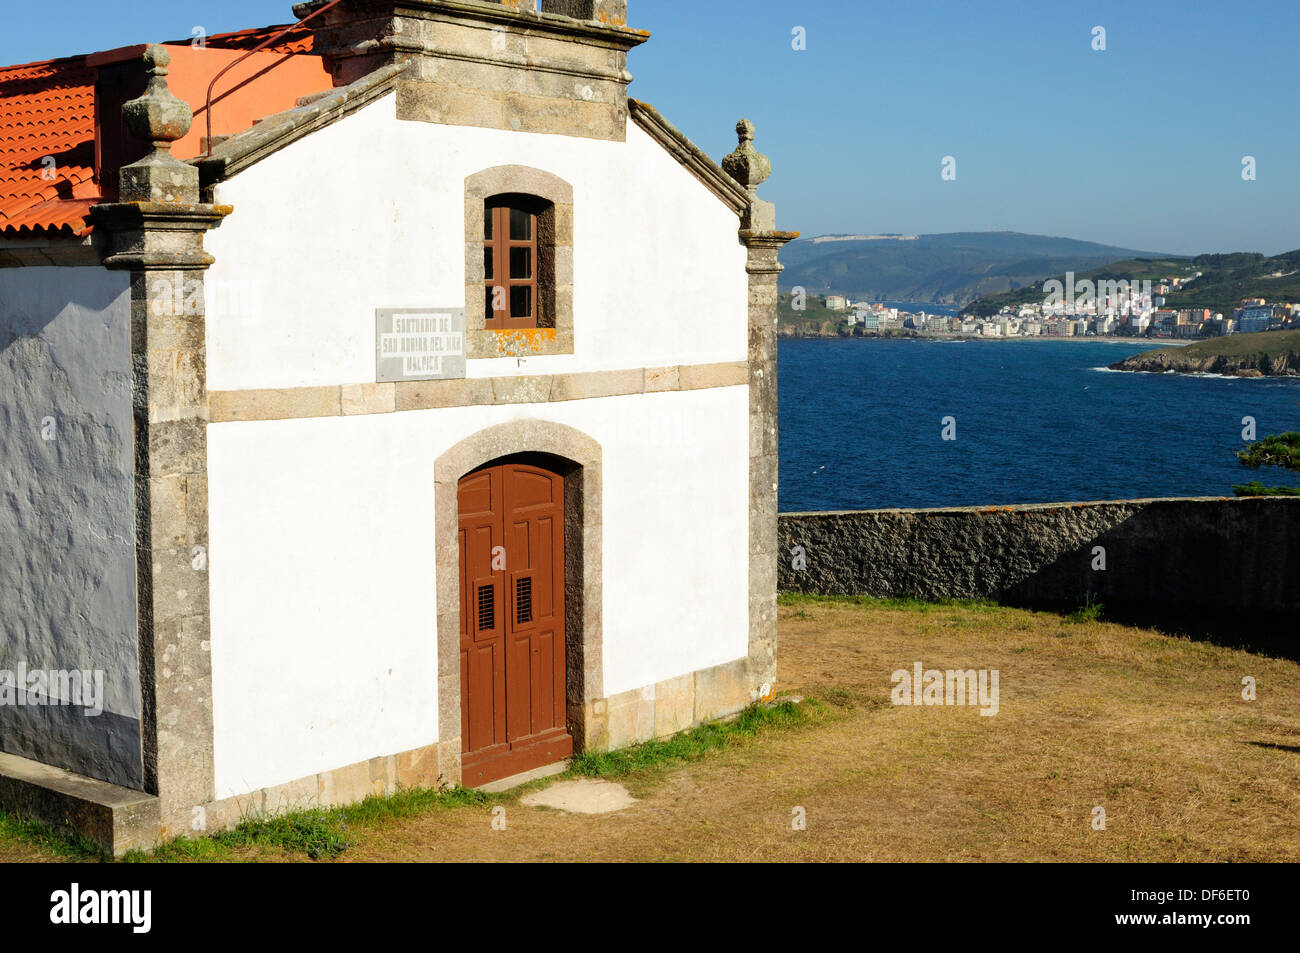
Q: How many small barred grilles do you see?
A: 2